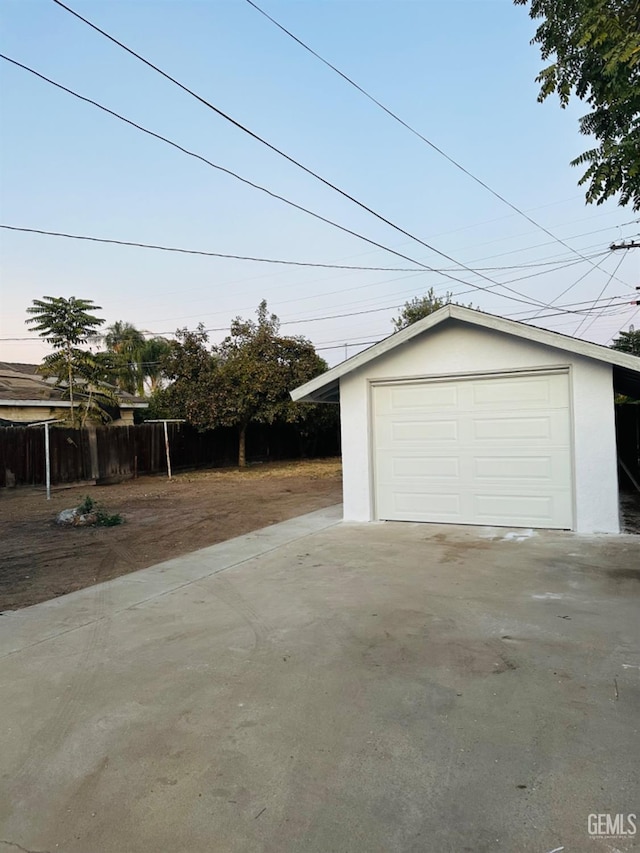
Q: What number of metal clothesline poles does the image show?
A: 2